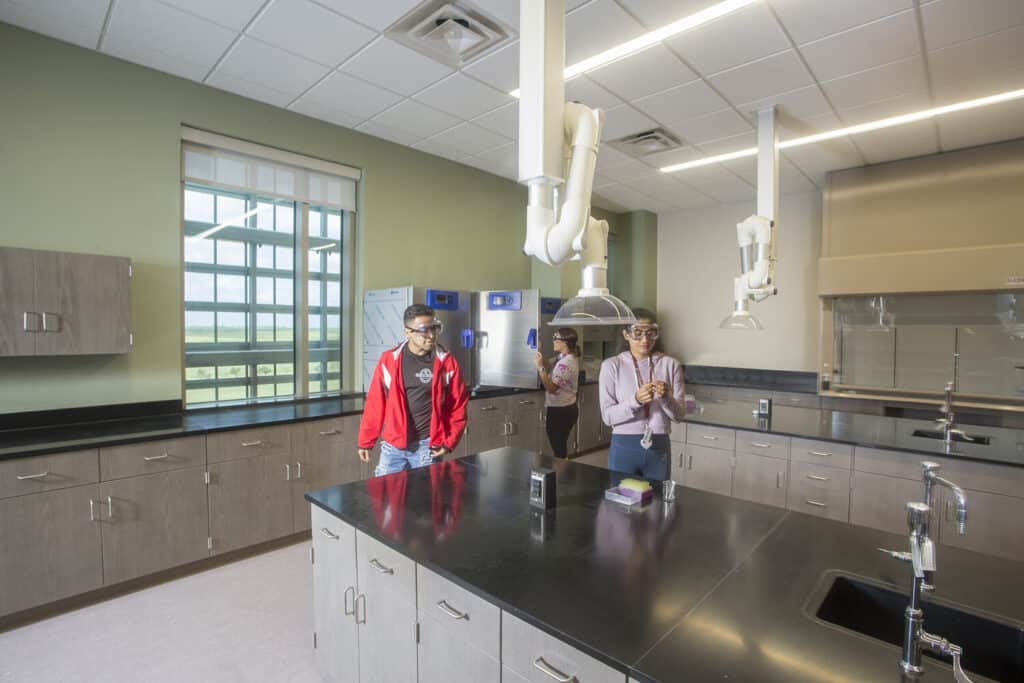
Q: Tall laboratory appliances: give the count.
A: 3